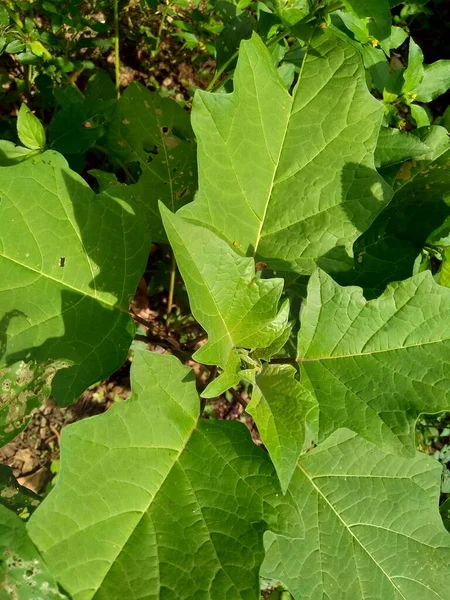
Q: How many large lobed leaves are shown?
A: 5